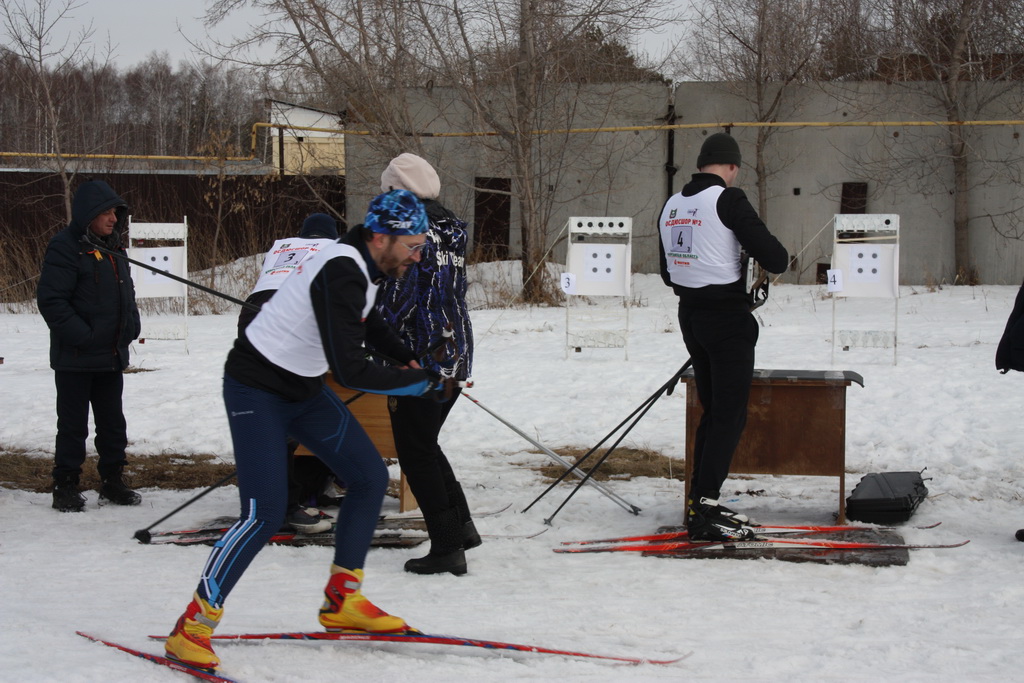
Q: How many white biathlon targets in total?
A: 3